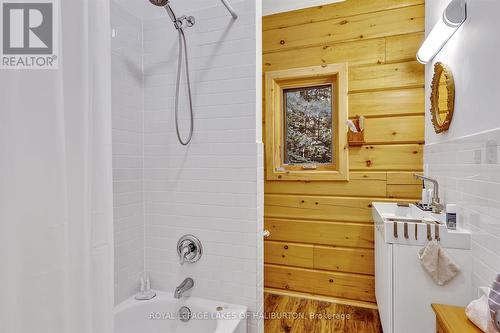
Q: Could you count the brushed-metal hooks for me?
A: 5